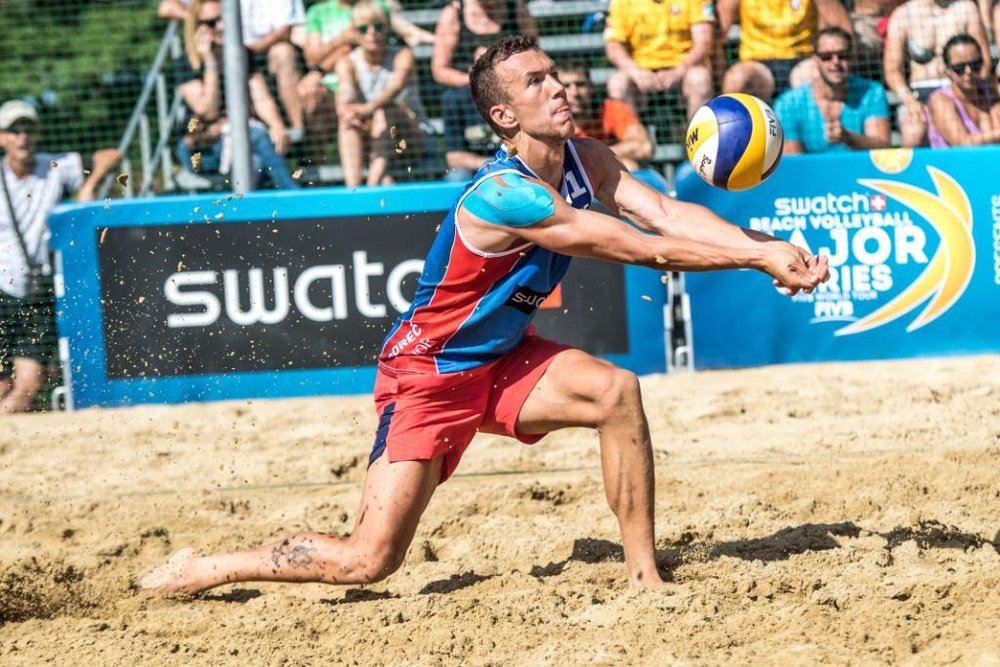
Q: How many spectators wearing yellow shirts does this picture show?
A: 2